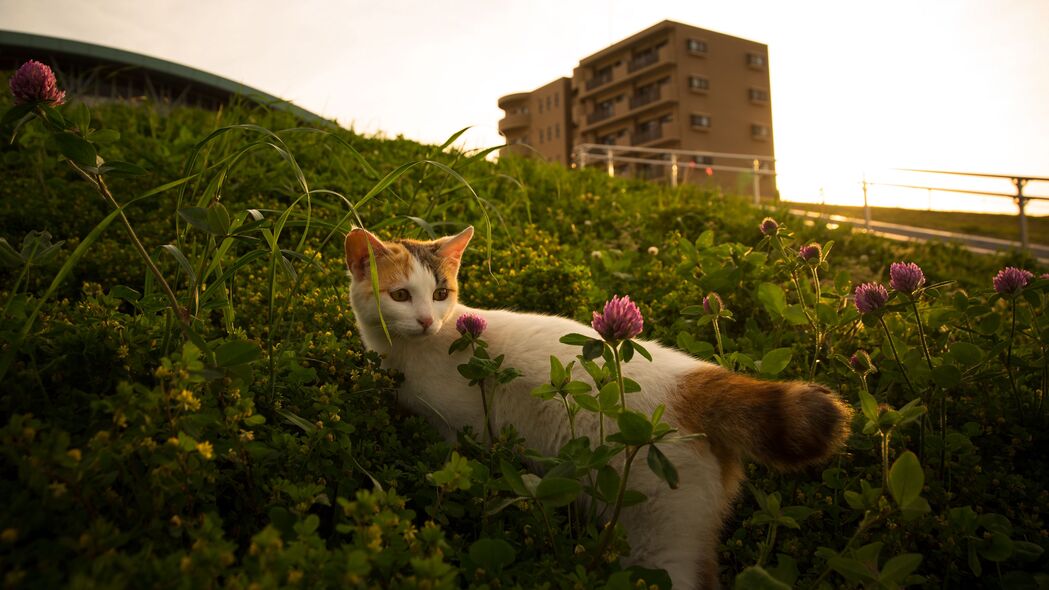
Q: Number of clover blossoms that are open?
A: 6